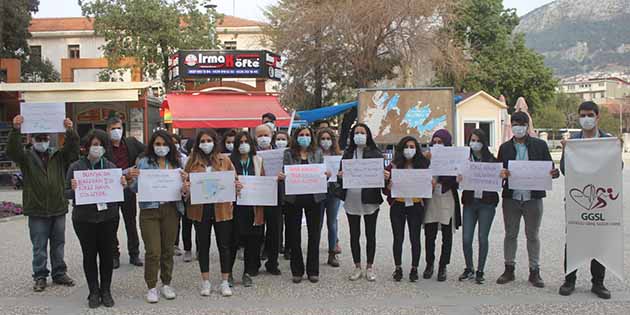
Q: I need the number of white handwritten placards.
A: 13